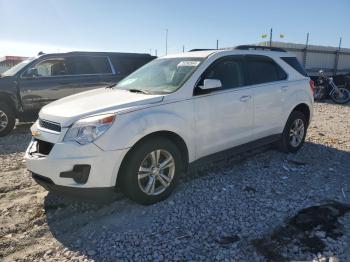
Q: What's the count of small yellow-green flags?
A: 2